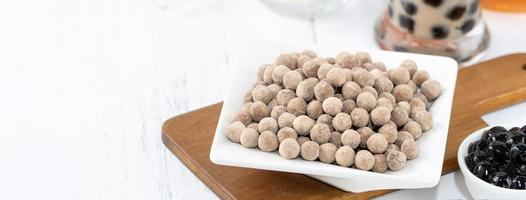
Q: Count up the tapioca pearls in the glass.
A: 8